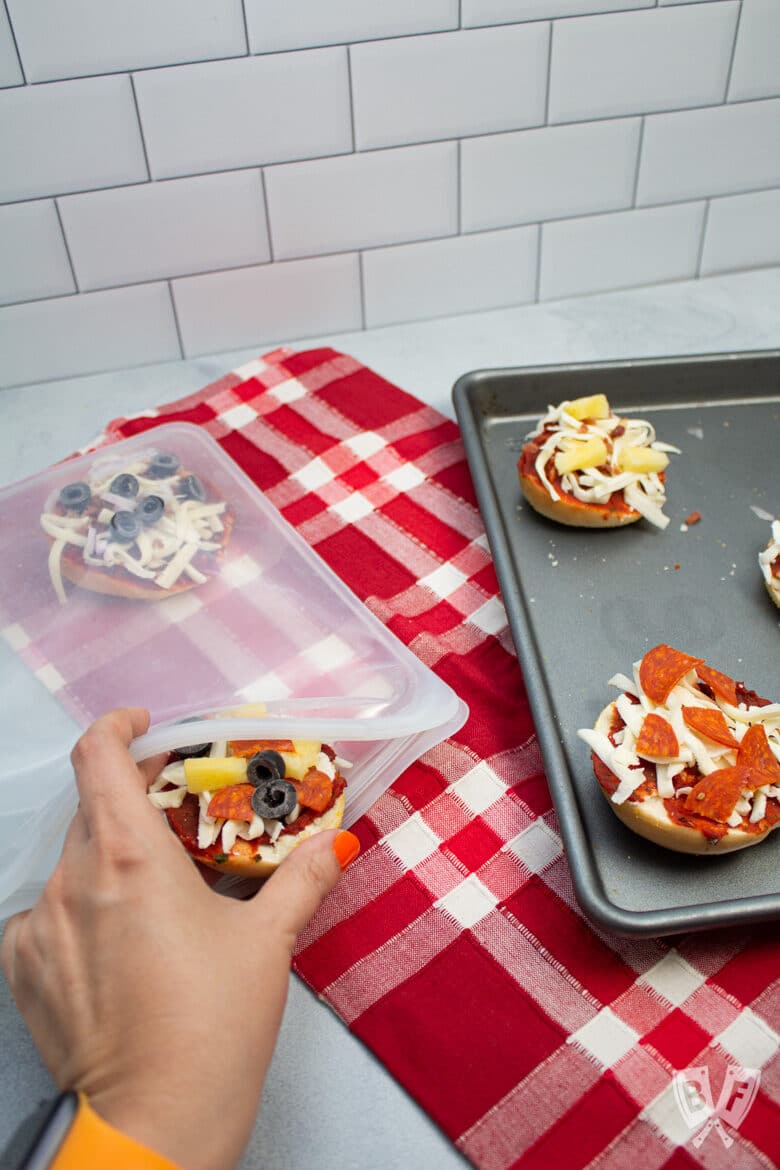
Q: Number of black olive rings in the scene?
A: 9